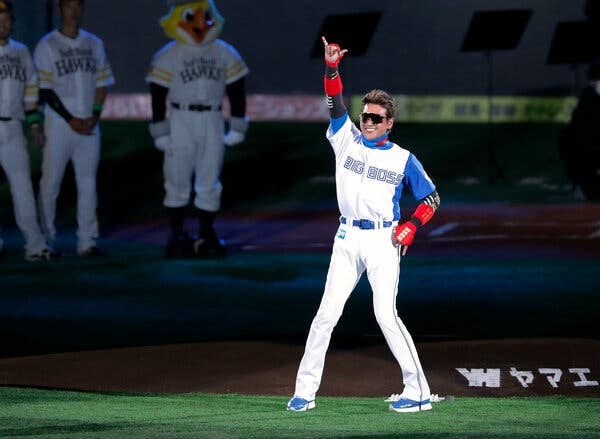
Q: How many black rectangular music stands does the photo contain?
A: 3